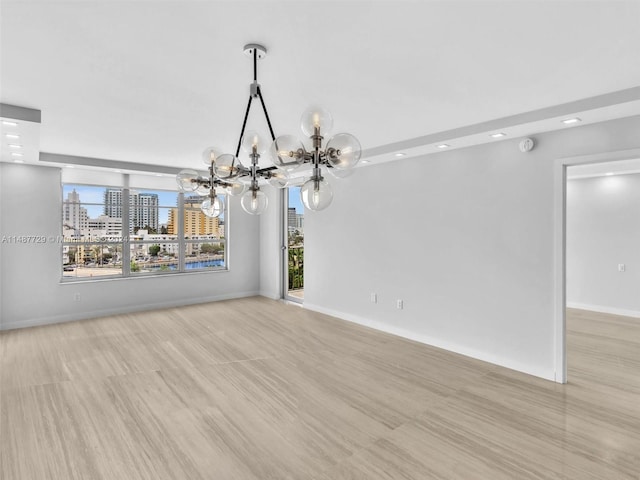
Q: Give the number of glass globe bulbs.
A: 14